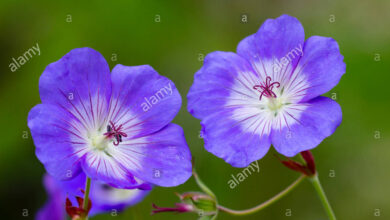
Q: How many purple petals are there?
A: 10